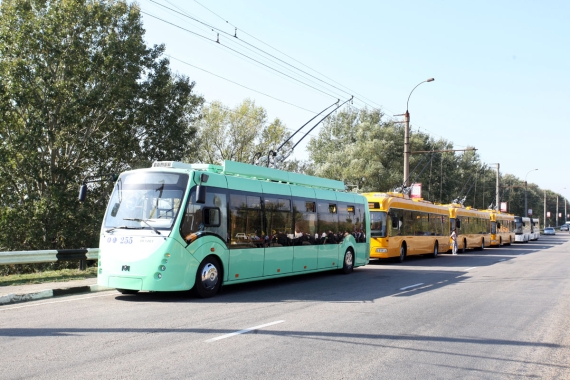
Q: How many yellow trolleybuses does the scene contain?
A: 3